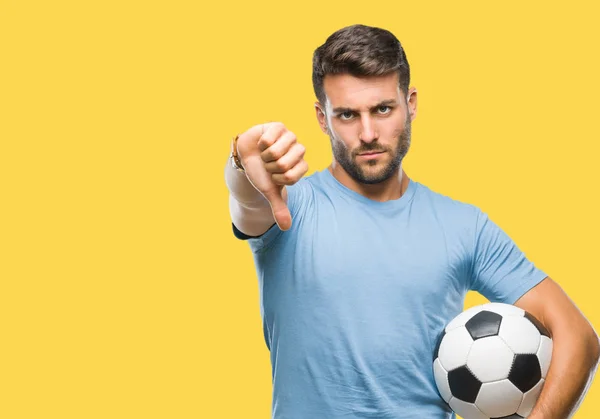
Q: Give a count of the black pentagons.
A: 6